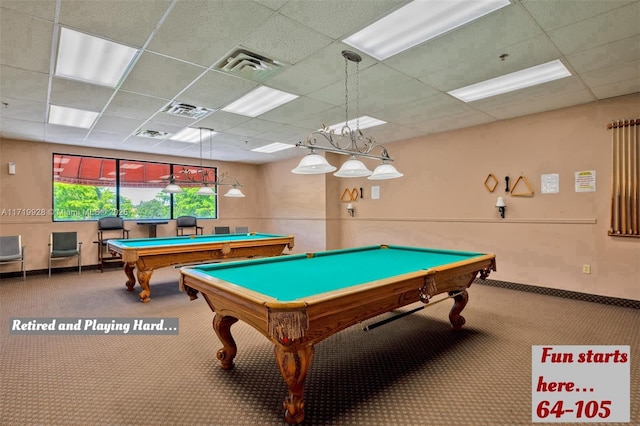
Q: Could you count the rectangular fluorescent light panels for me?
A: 8